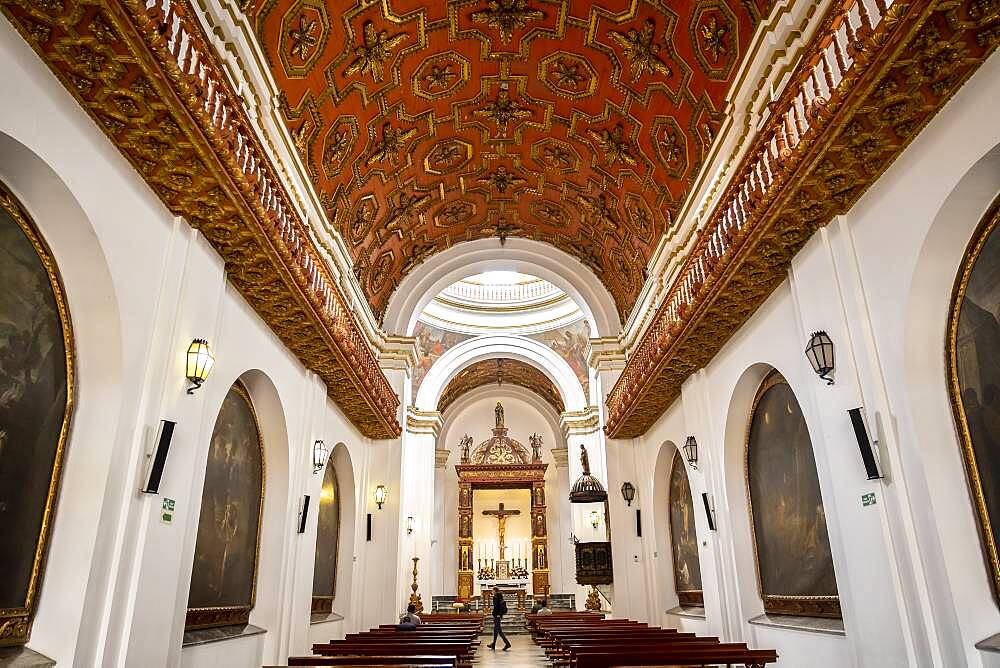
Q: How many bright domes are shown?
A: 1